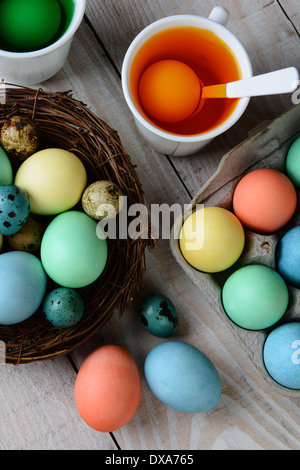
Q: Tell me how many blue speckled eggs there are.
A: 3